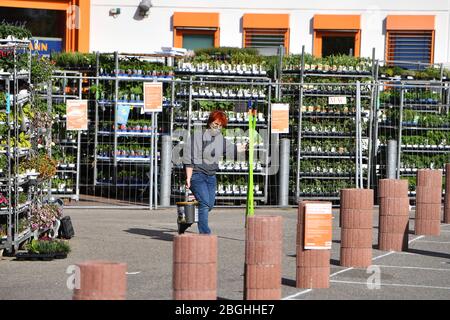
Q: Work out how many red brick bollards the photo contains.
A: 8